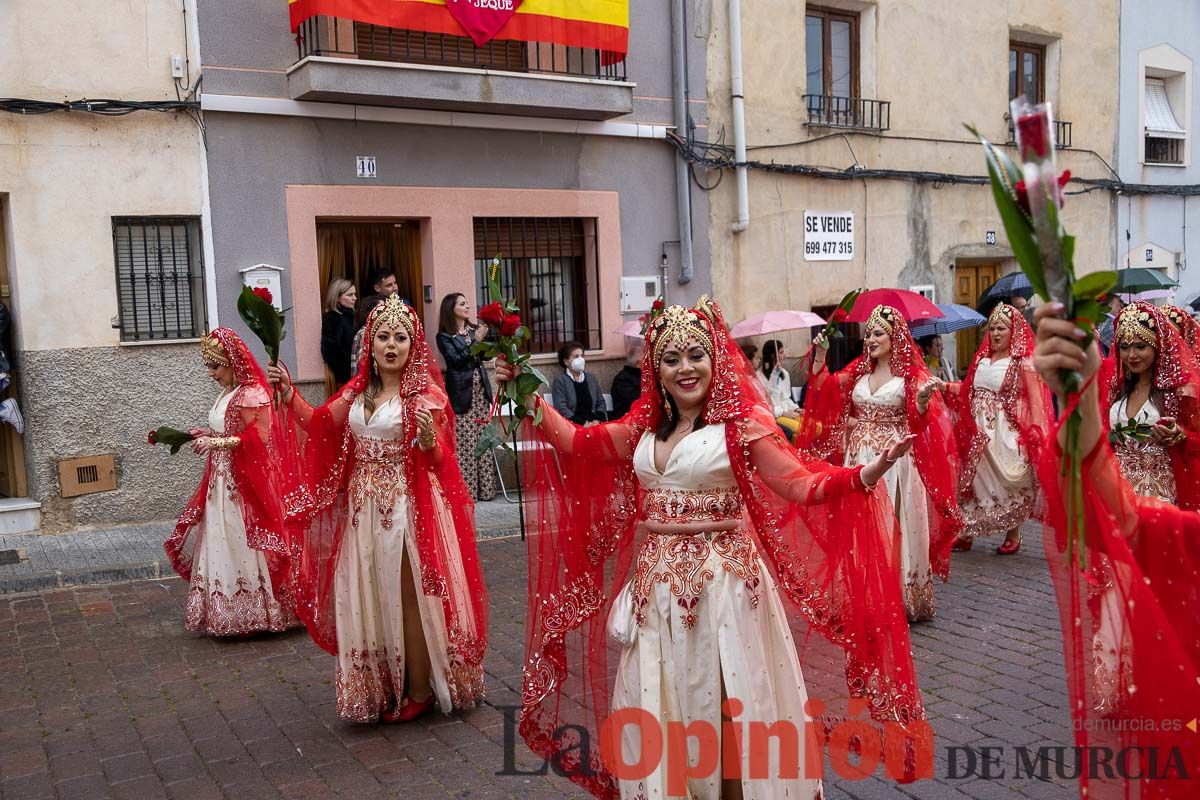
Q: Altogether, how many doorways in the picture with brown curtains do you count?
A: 1